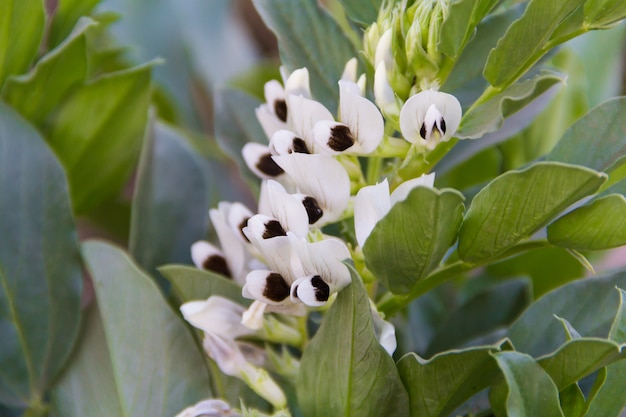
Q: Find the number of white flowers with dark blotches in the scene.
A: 11